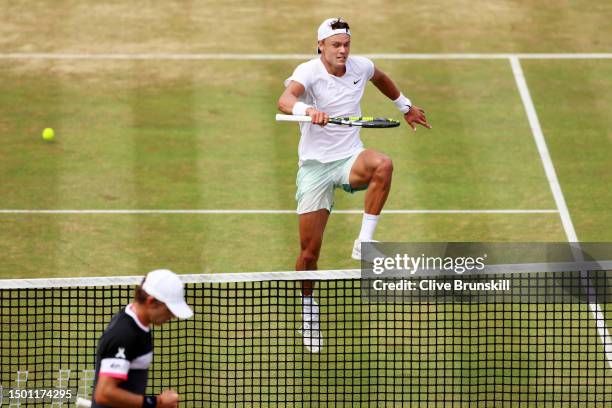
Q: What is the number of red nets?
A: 0